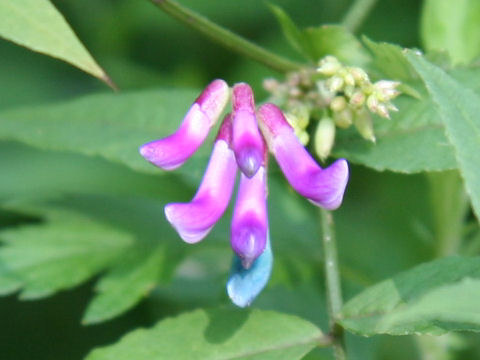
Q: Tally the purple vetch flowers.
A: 5